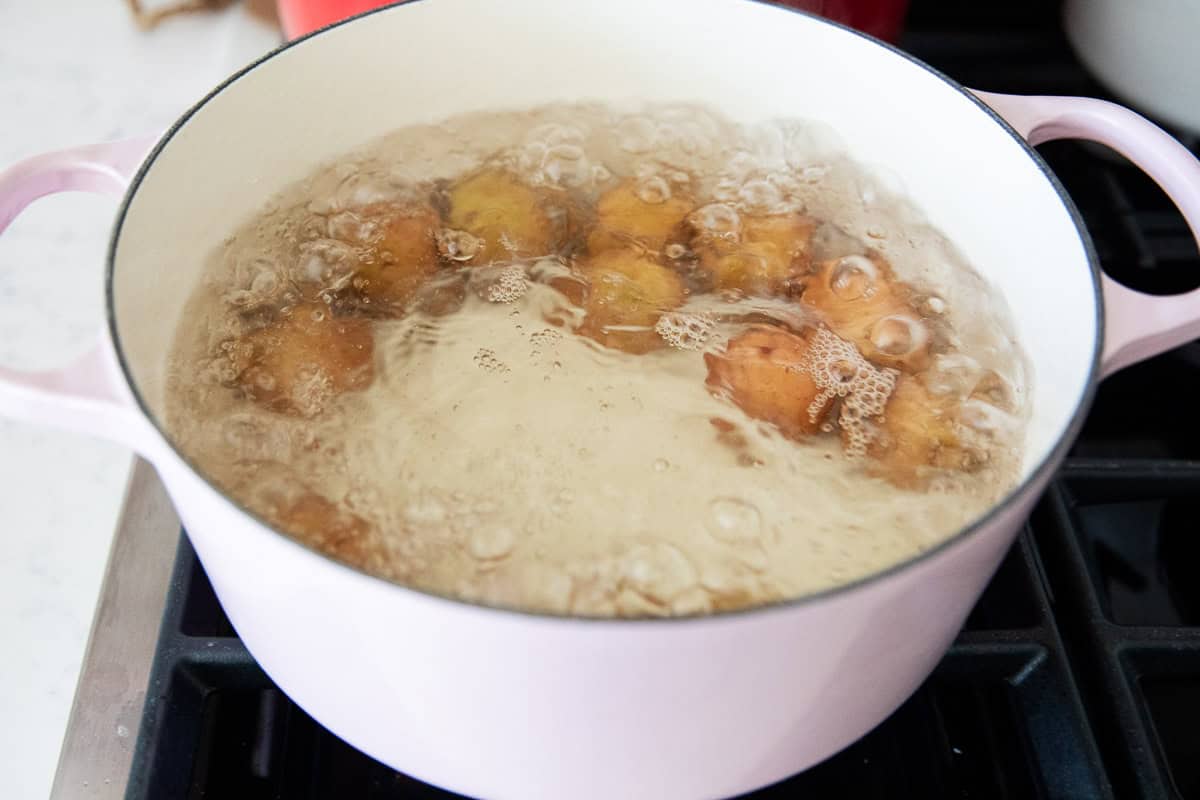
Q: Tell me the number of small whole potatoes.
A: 10